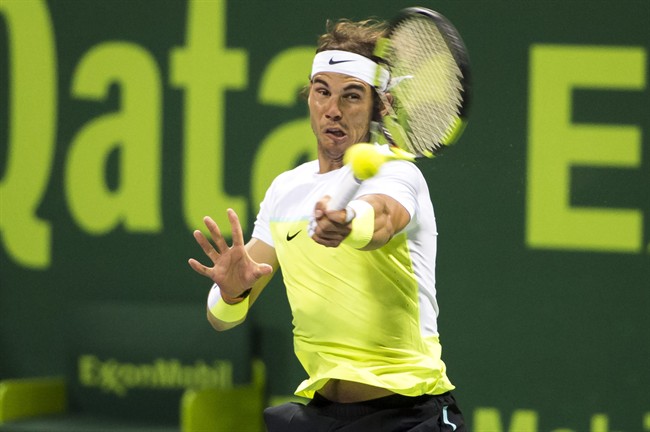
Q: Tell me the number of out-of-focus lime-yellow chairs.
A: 2